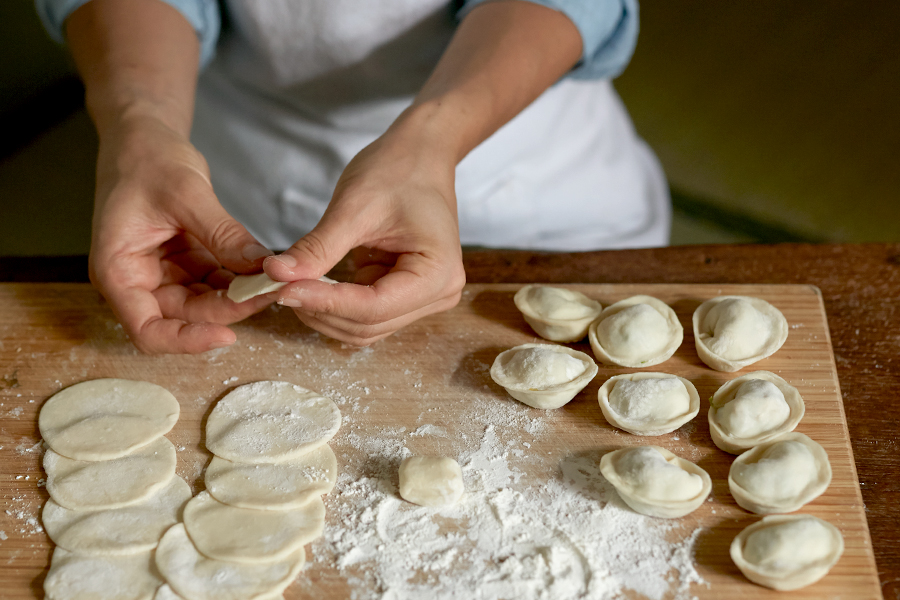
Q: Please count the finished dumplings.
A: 9